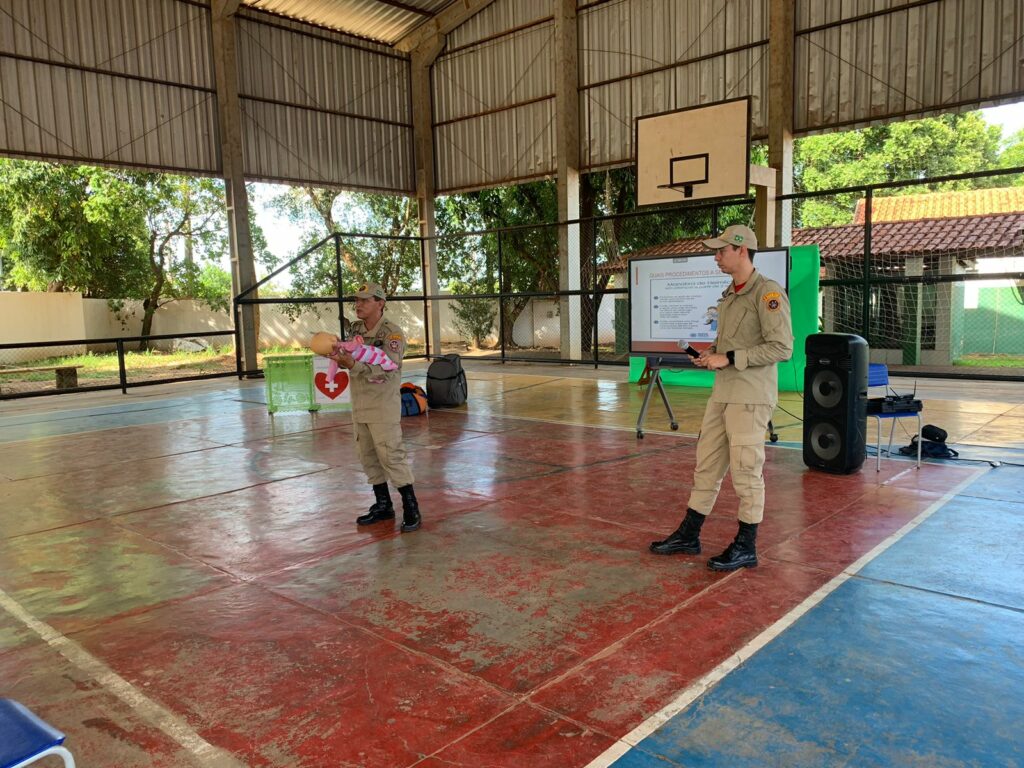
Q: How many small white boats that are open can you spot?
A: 0